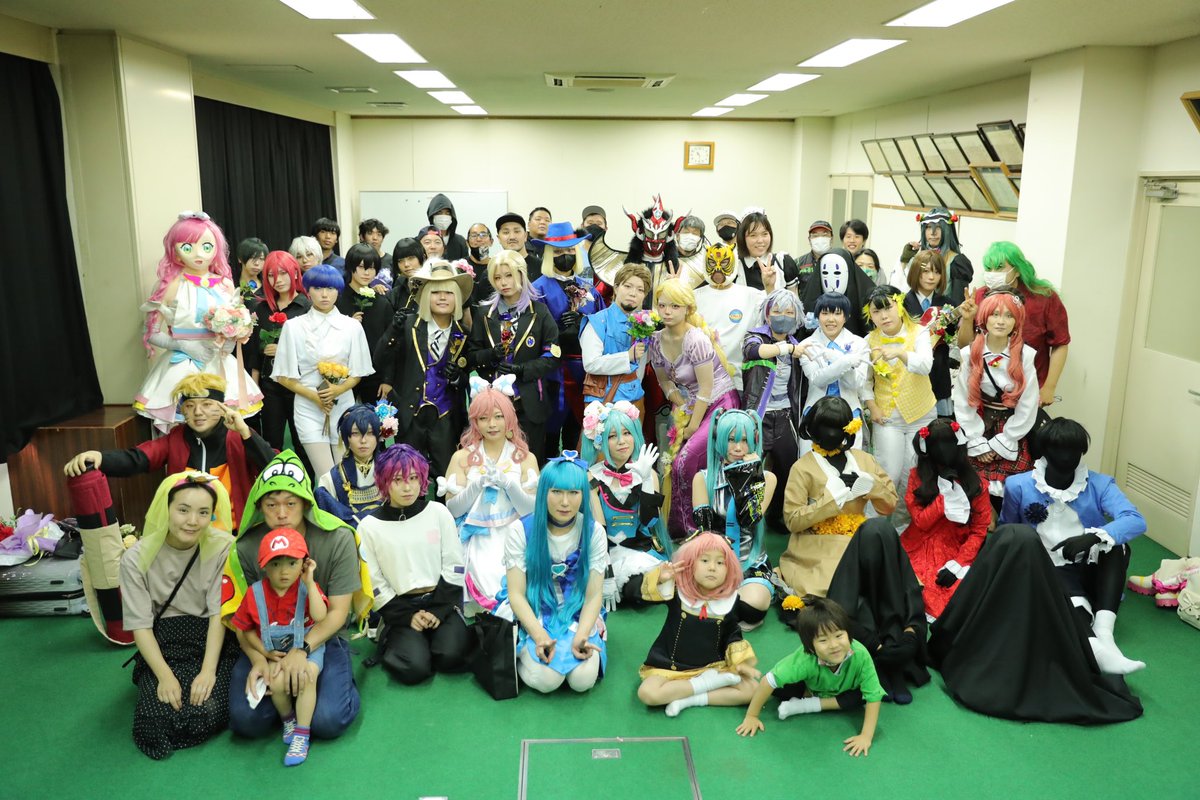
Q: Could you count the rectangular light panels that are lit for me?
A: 10